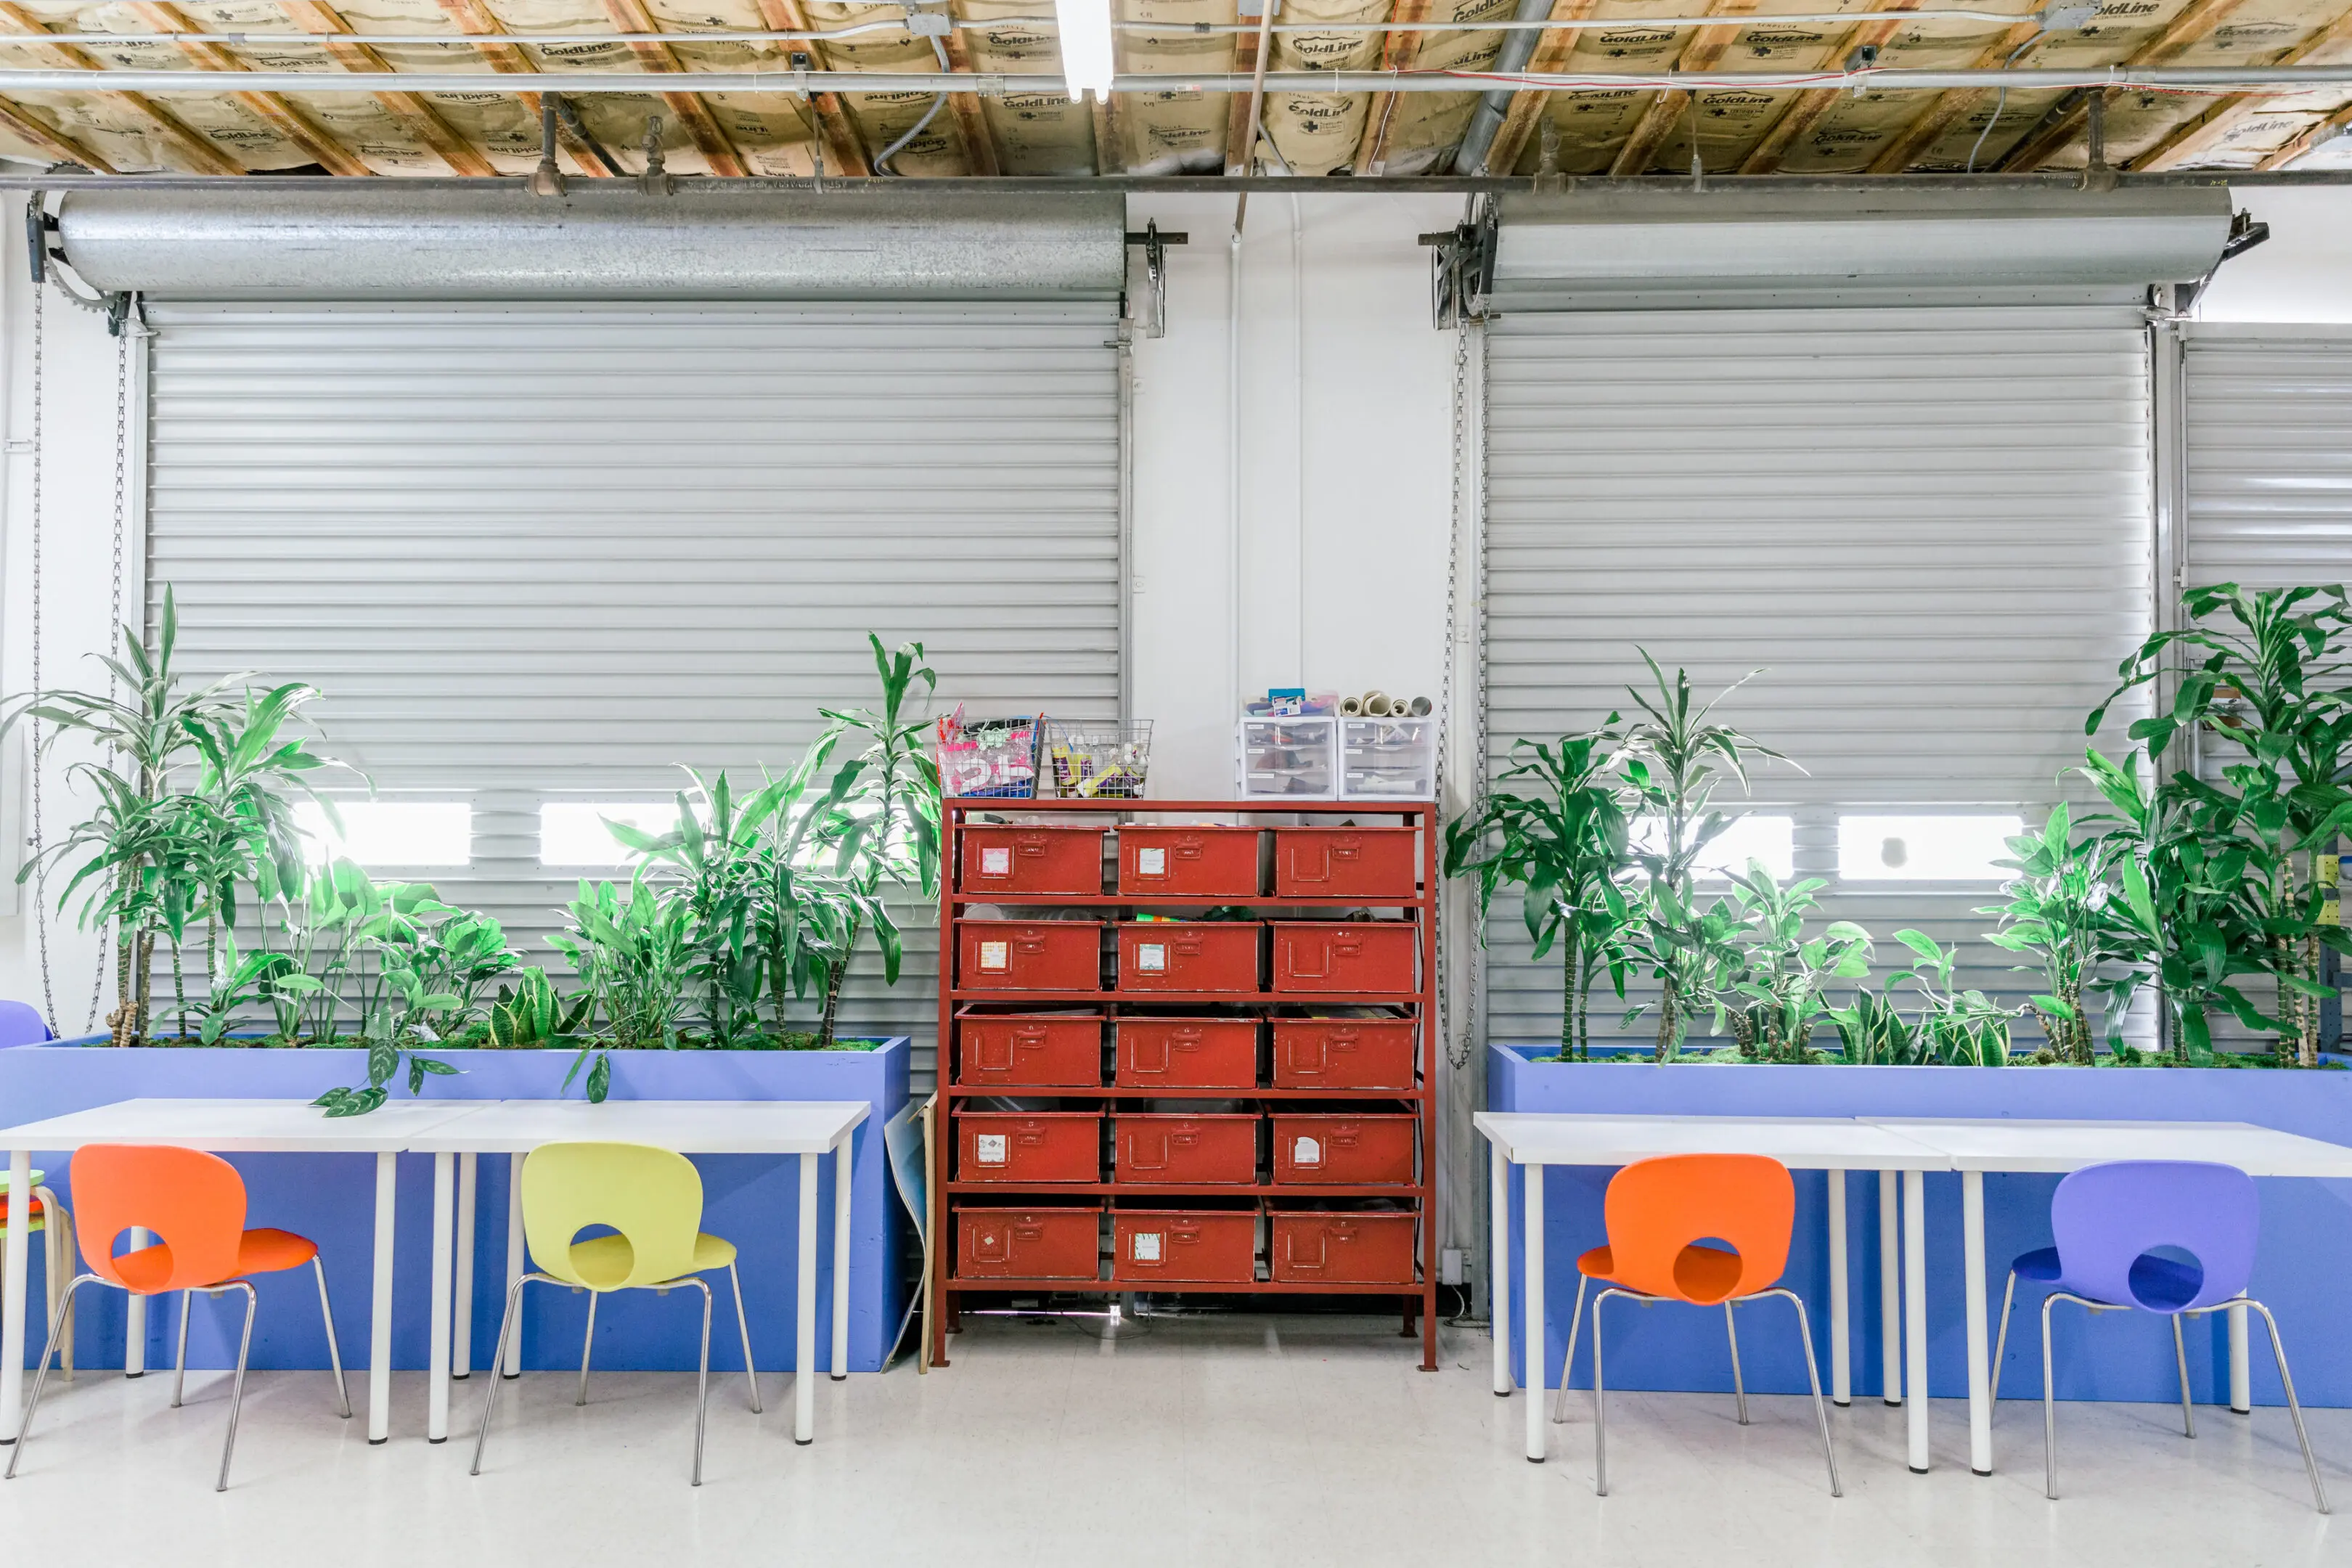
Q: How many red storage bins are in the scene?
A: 15